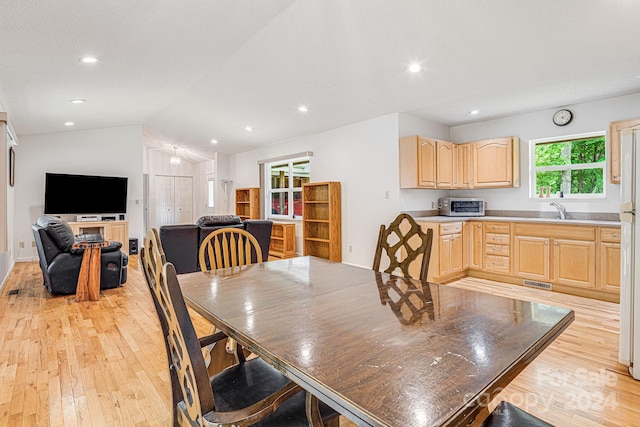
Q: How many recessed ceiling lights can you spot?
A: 8